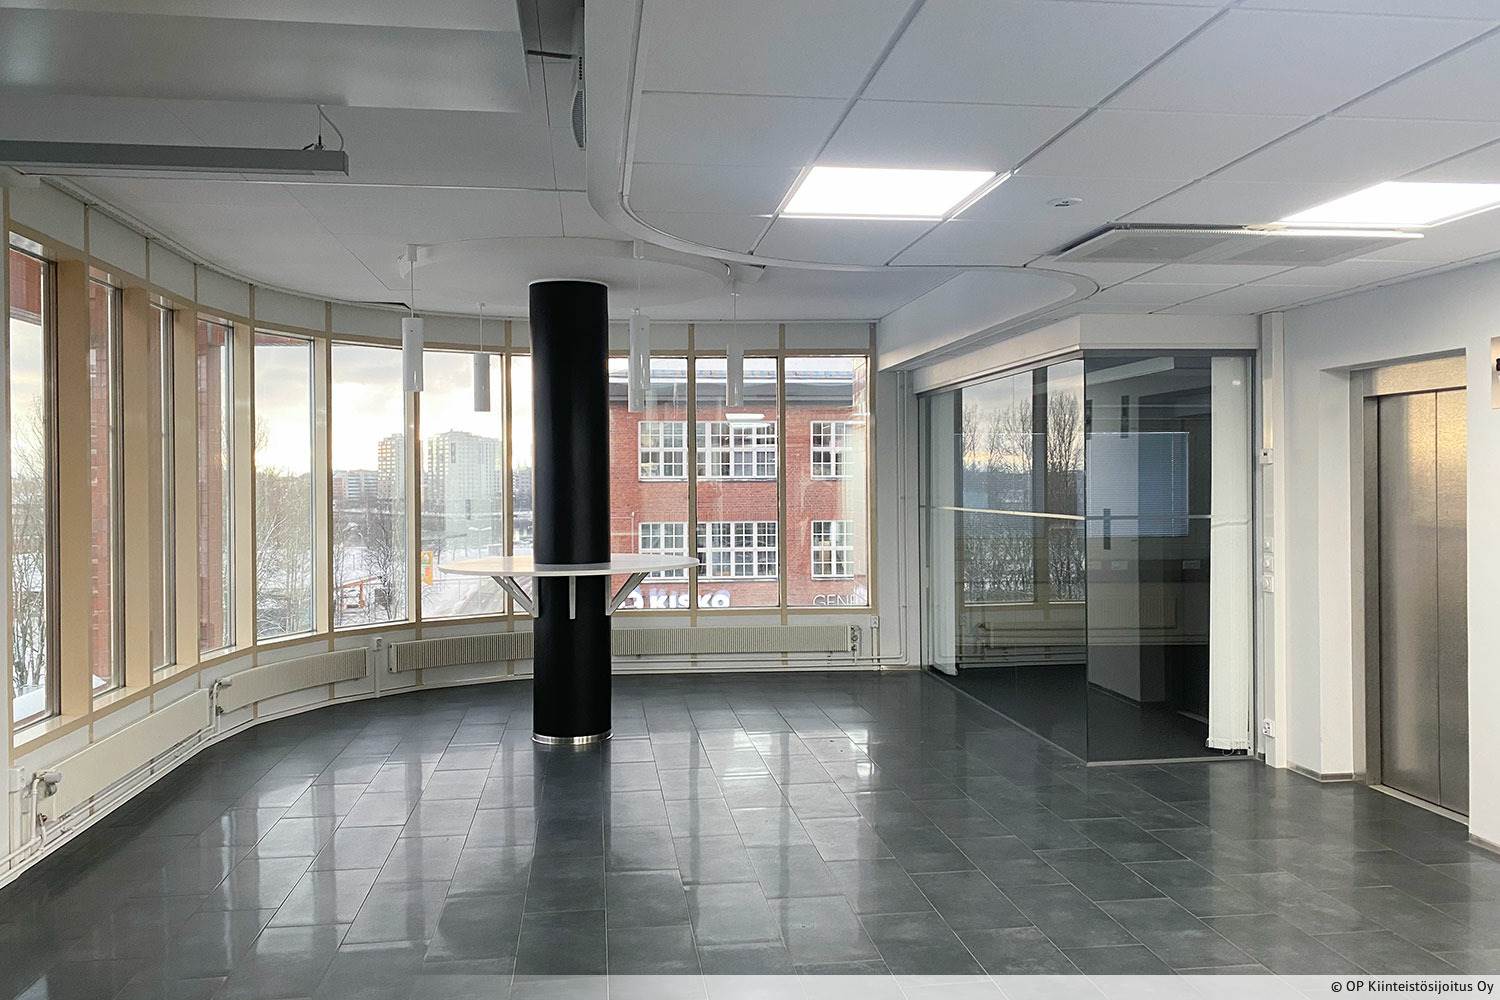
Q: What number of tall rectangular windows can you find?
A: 11